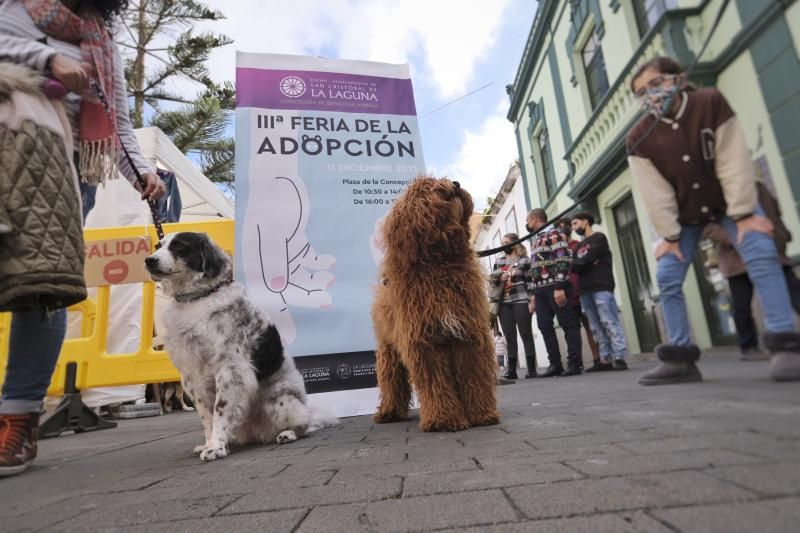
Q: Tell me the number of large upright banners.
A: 1